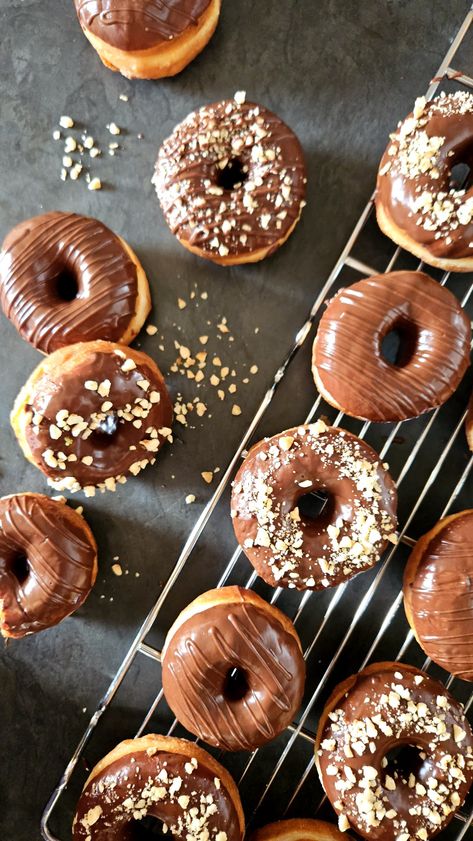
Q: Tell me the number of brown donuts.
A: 14